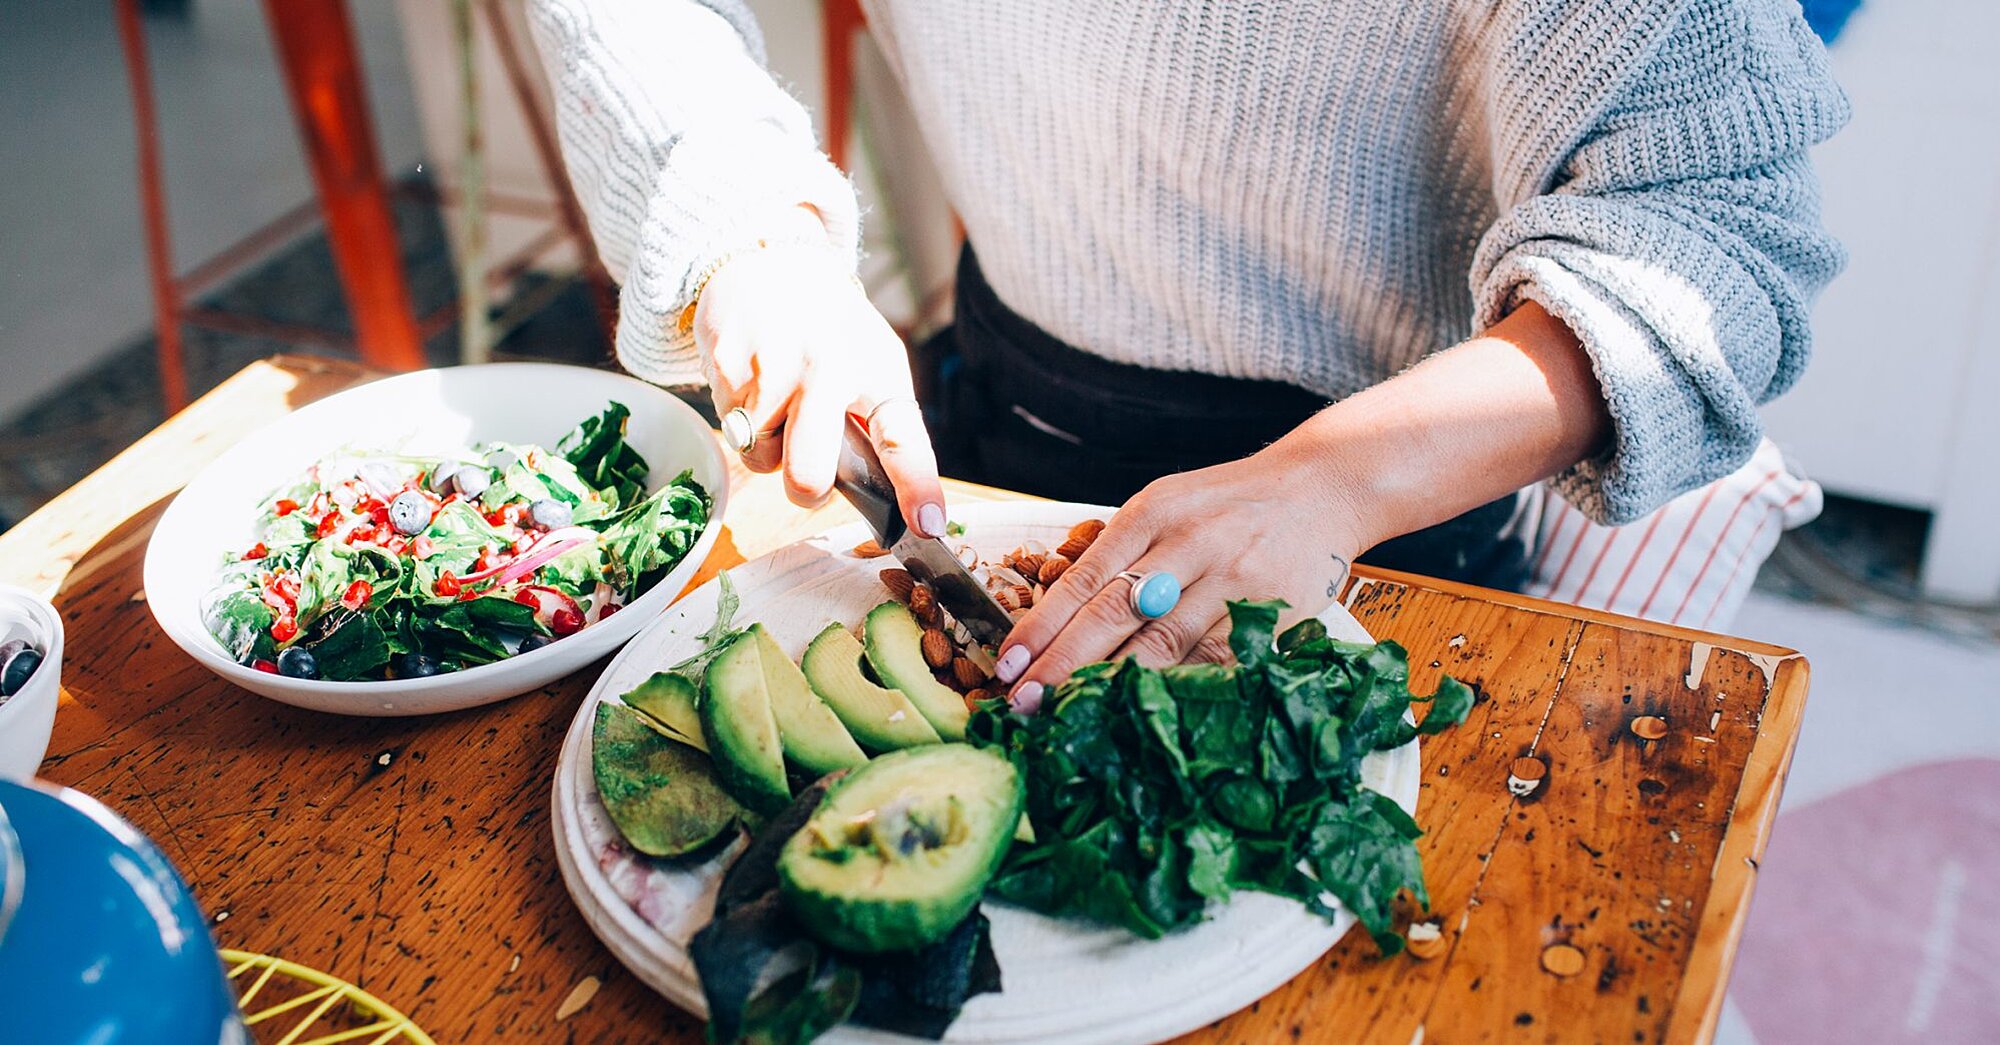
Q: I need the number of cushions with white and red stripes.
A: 1